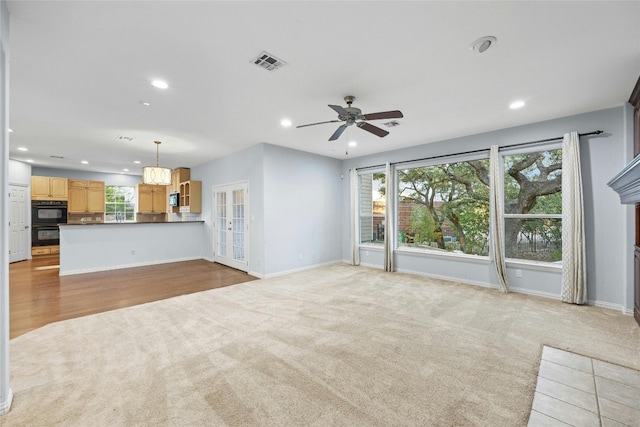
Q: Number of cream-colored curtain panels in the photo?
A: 4